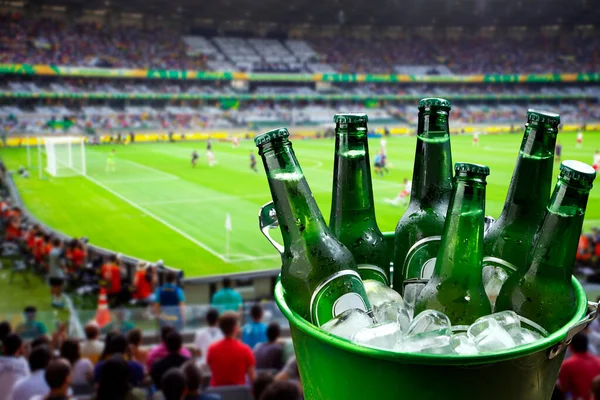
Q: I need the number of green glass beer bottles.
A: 6